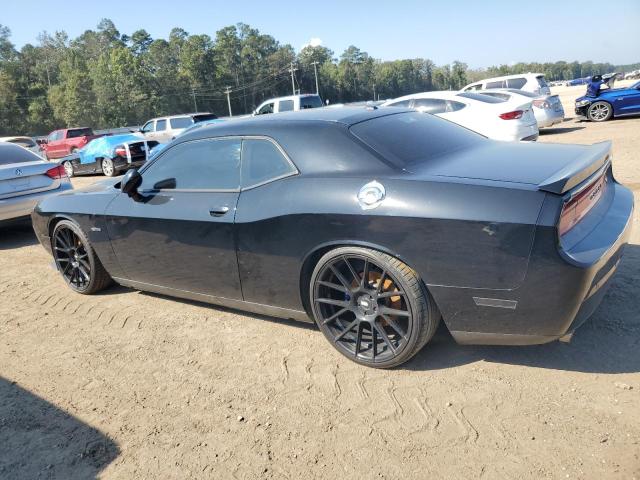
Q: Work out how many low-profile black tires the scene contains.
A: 2